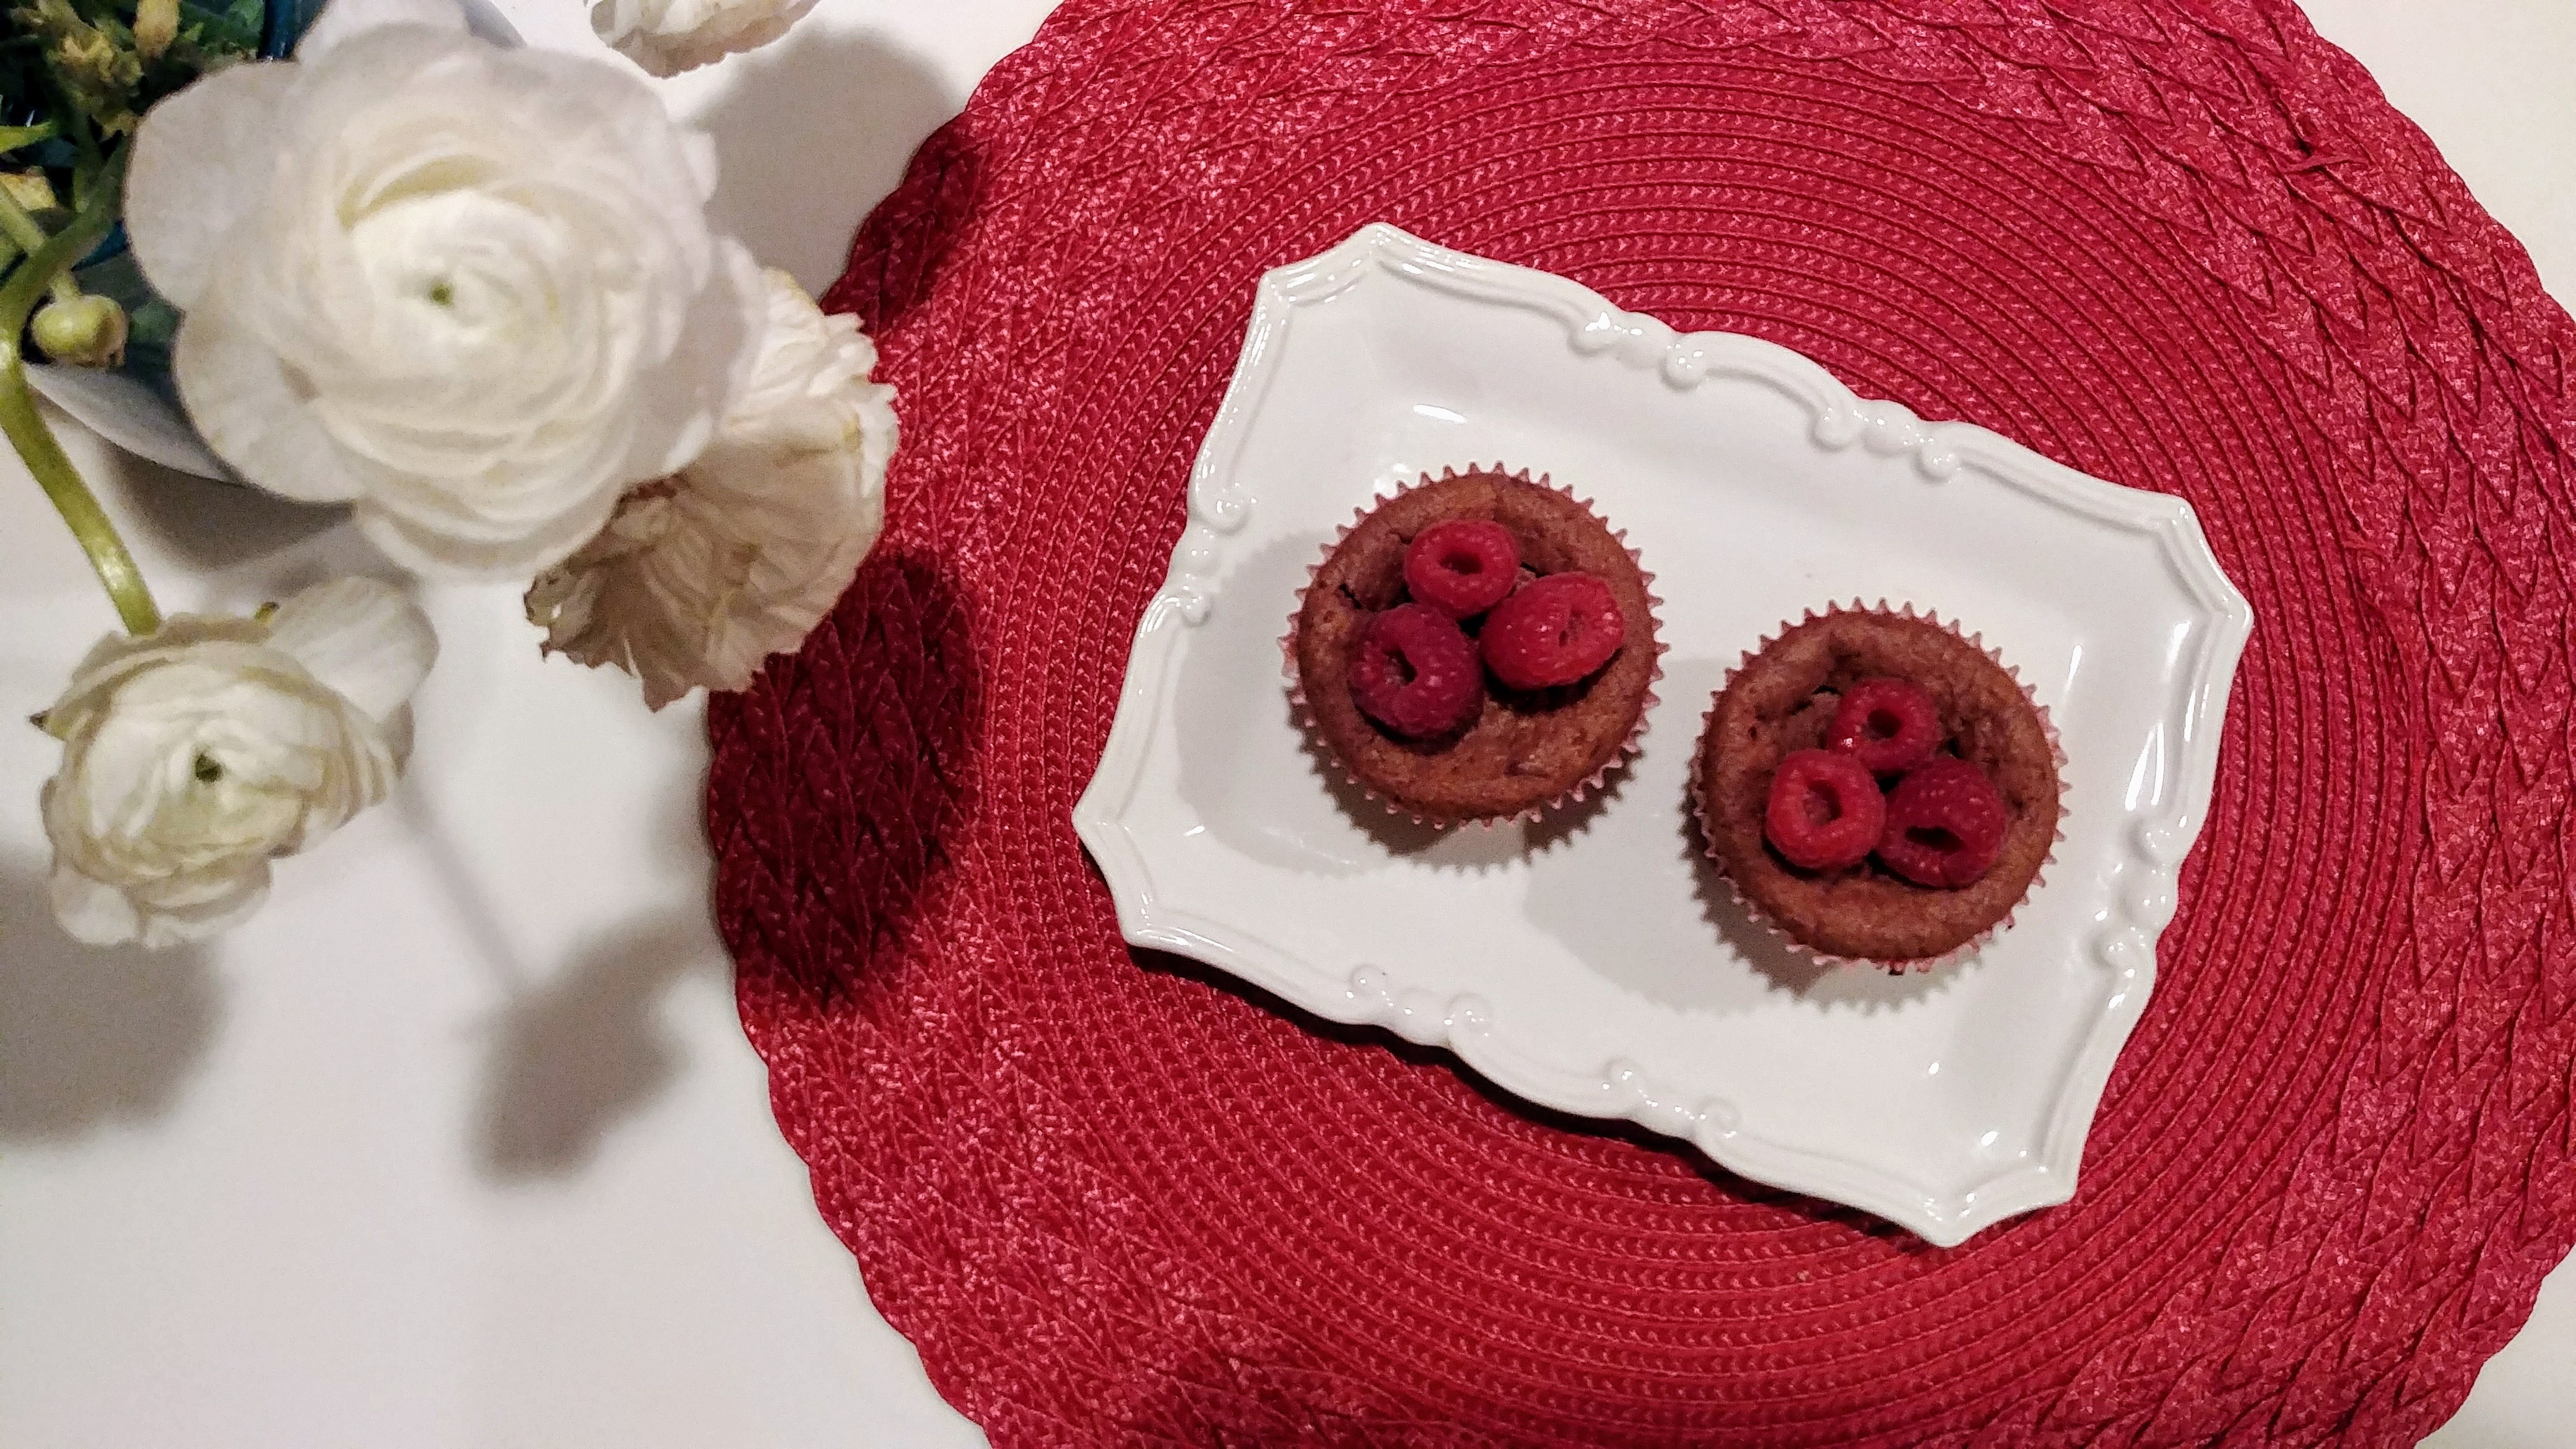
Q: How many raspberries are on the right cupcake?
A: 3